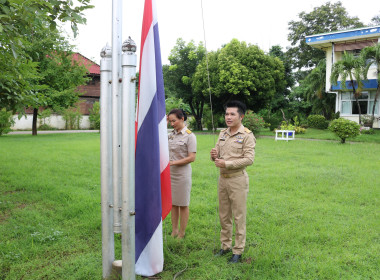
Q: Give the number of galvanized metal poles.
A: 3